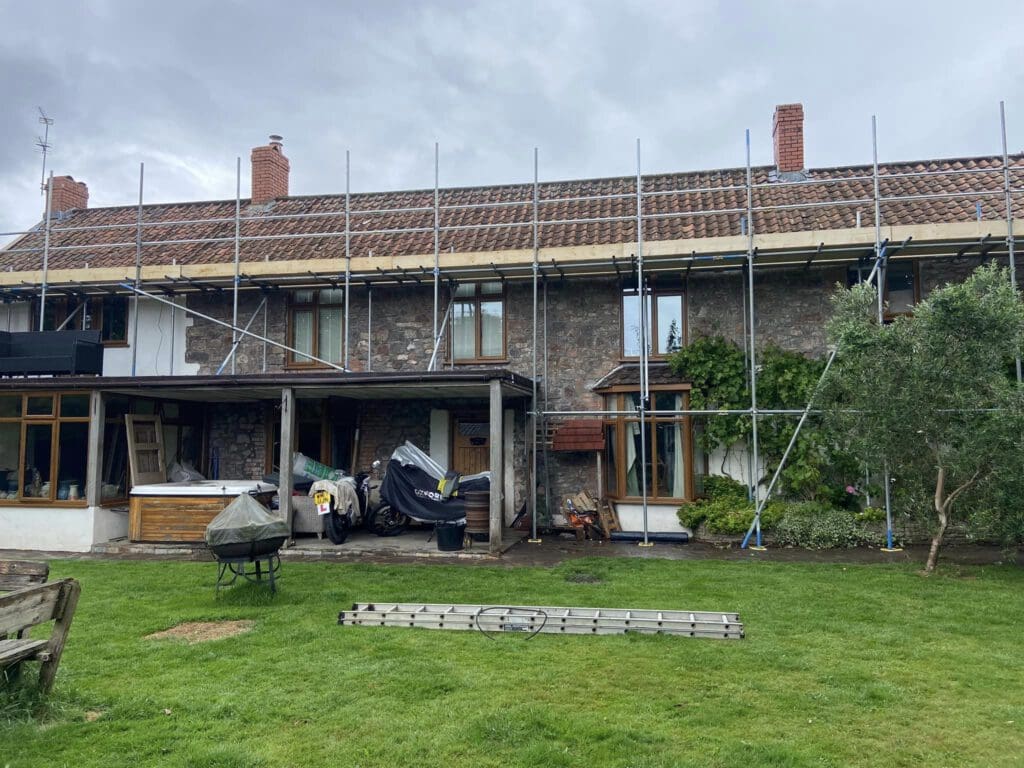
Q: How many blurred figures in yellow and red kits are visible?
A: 0